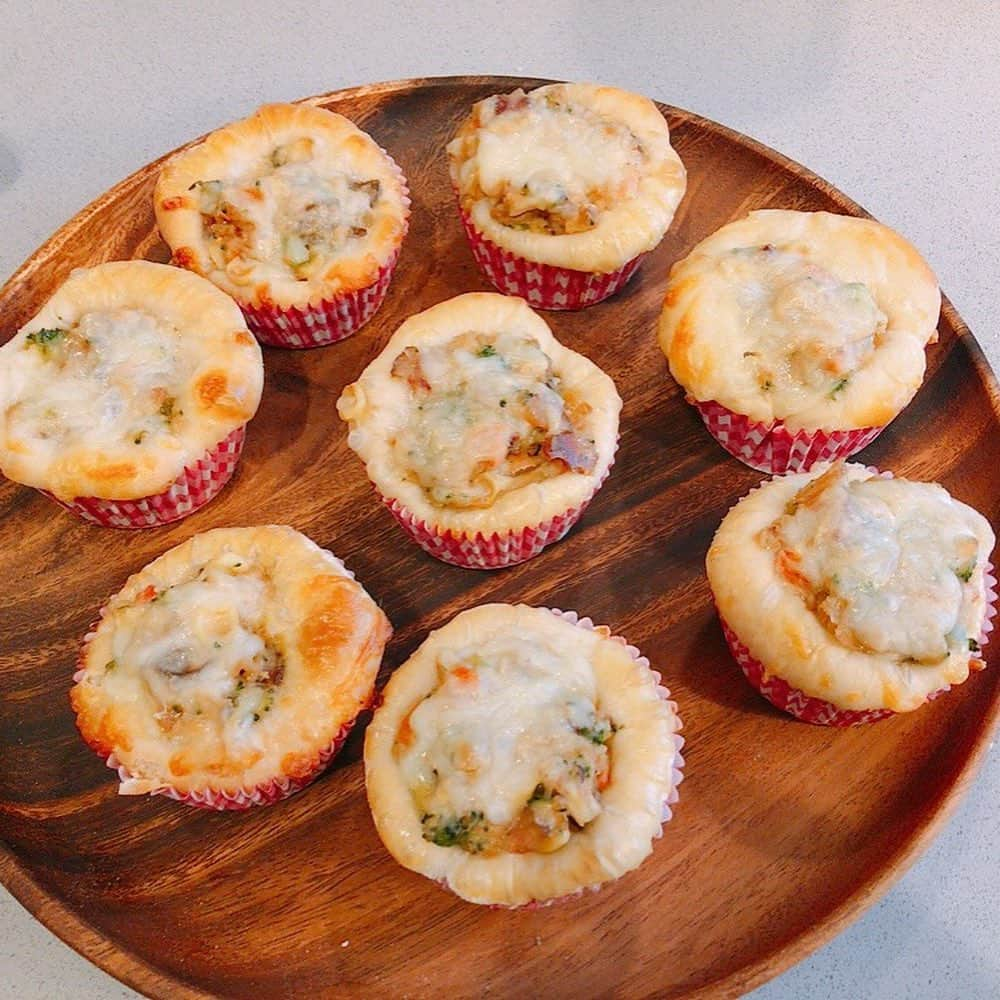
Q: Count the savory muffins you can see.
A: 8